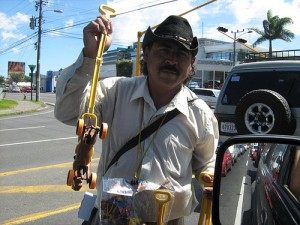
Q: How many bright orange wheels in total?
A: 4